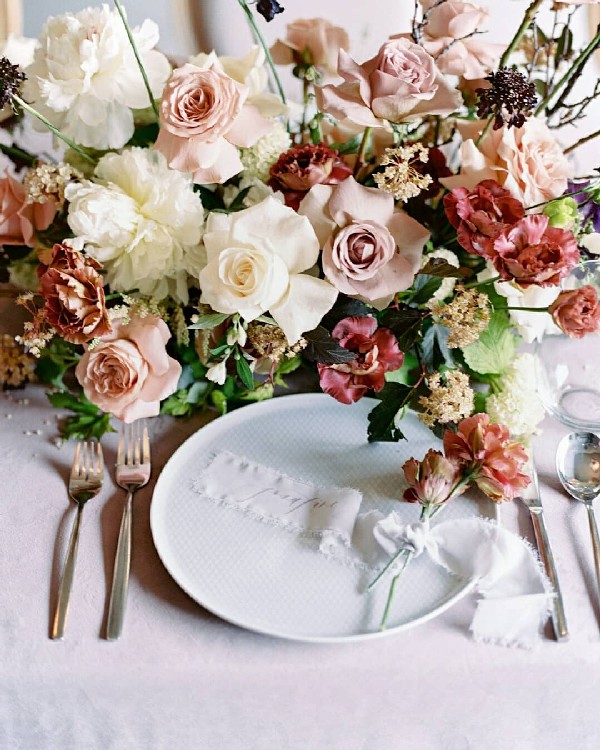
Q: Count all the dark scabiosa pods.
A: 2